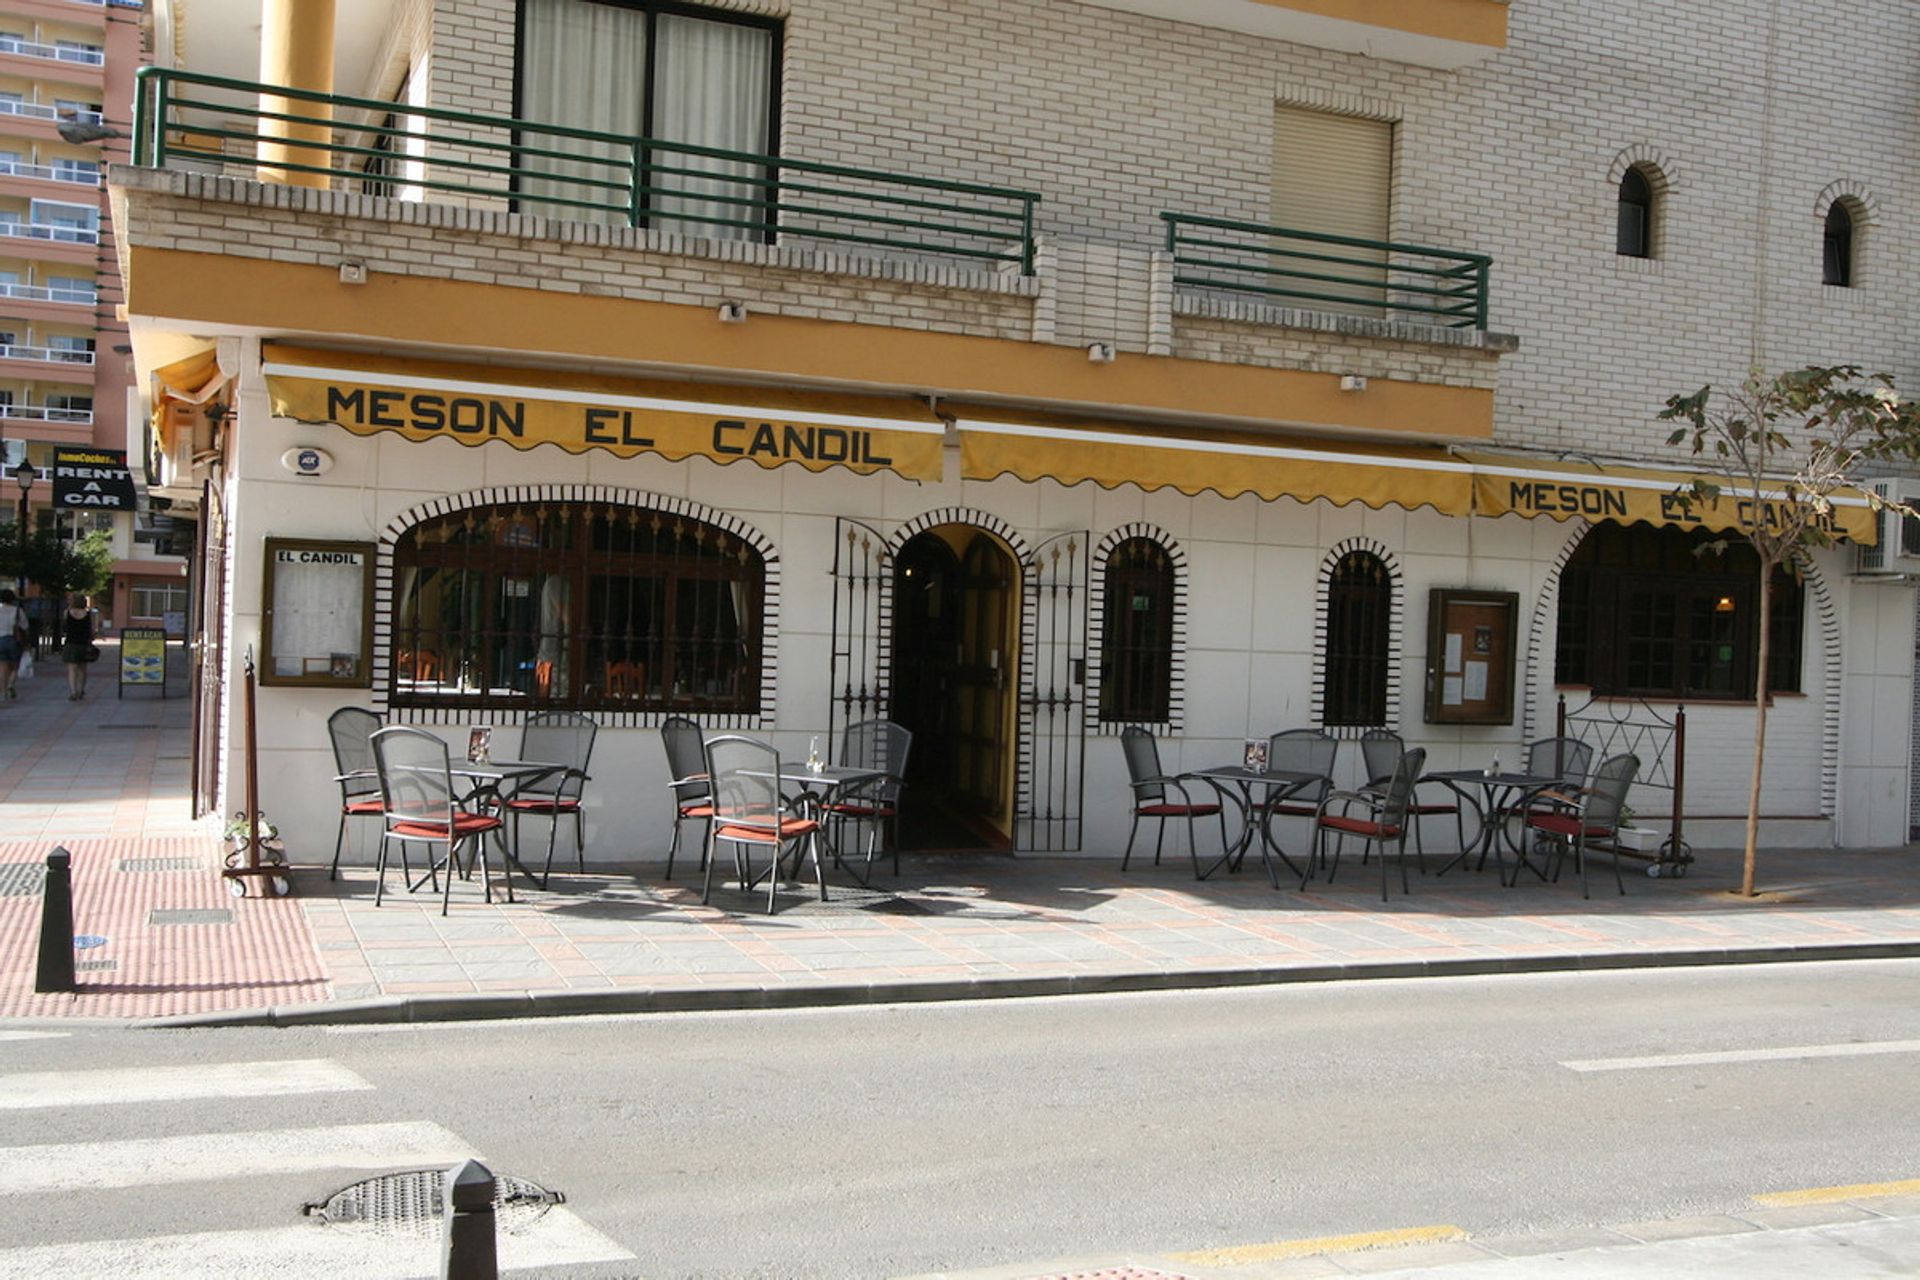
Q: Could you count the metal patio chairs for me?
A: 12